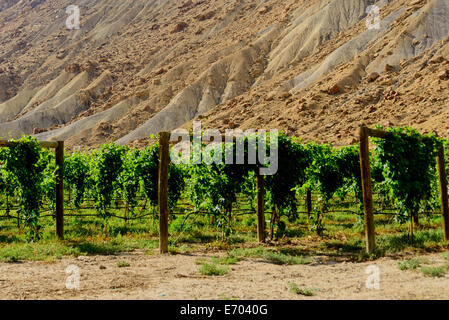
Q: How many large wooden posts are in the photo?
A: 5